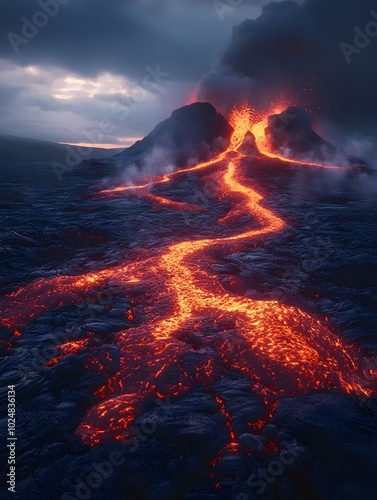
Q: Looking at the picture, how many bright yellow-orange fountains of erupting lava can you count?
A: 2